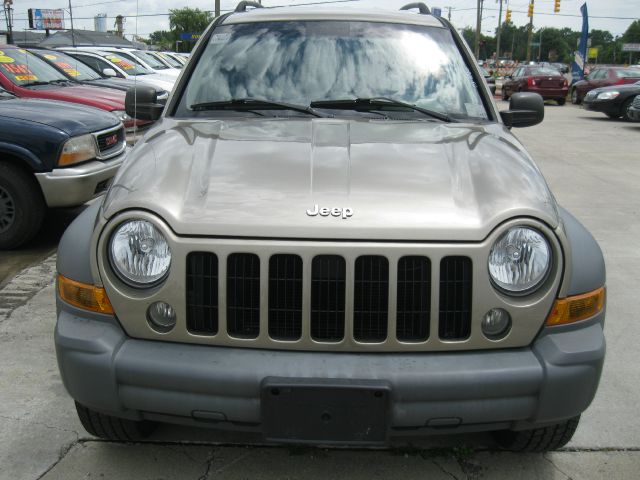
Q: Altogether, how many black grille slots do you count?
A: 7